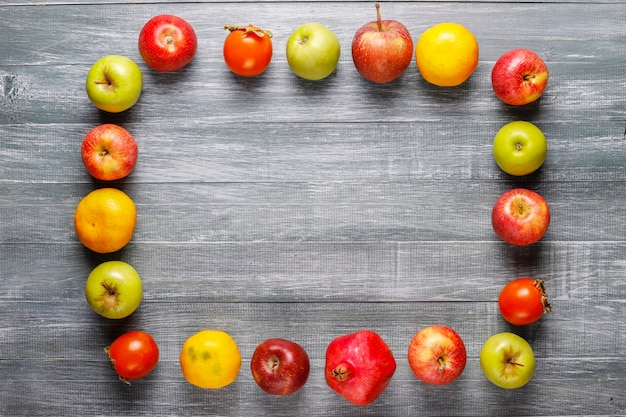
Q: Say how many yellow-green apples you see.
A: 5